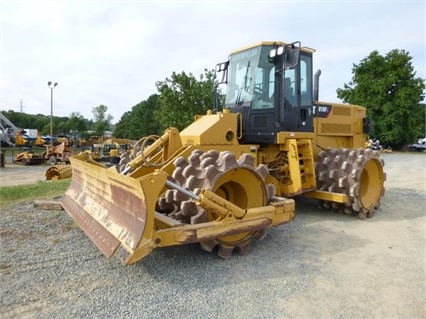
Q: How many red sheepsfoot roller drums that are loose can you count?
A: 0